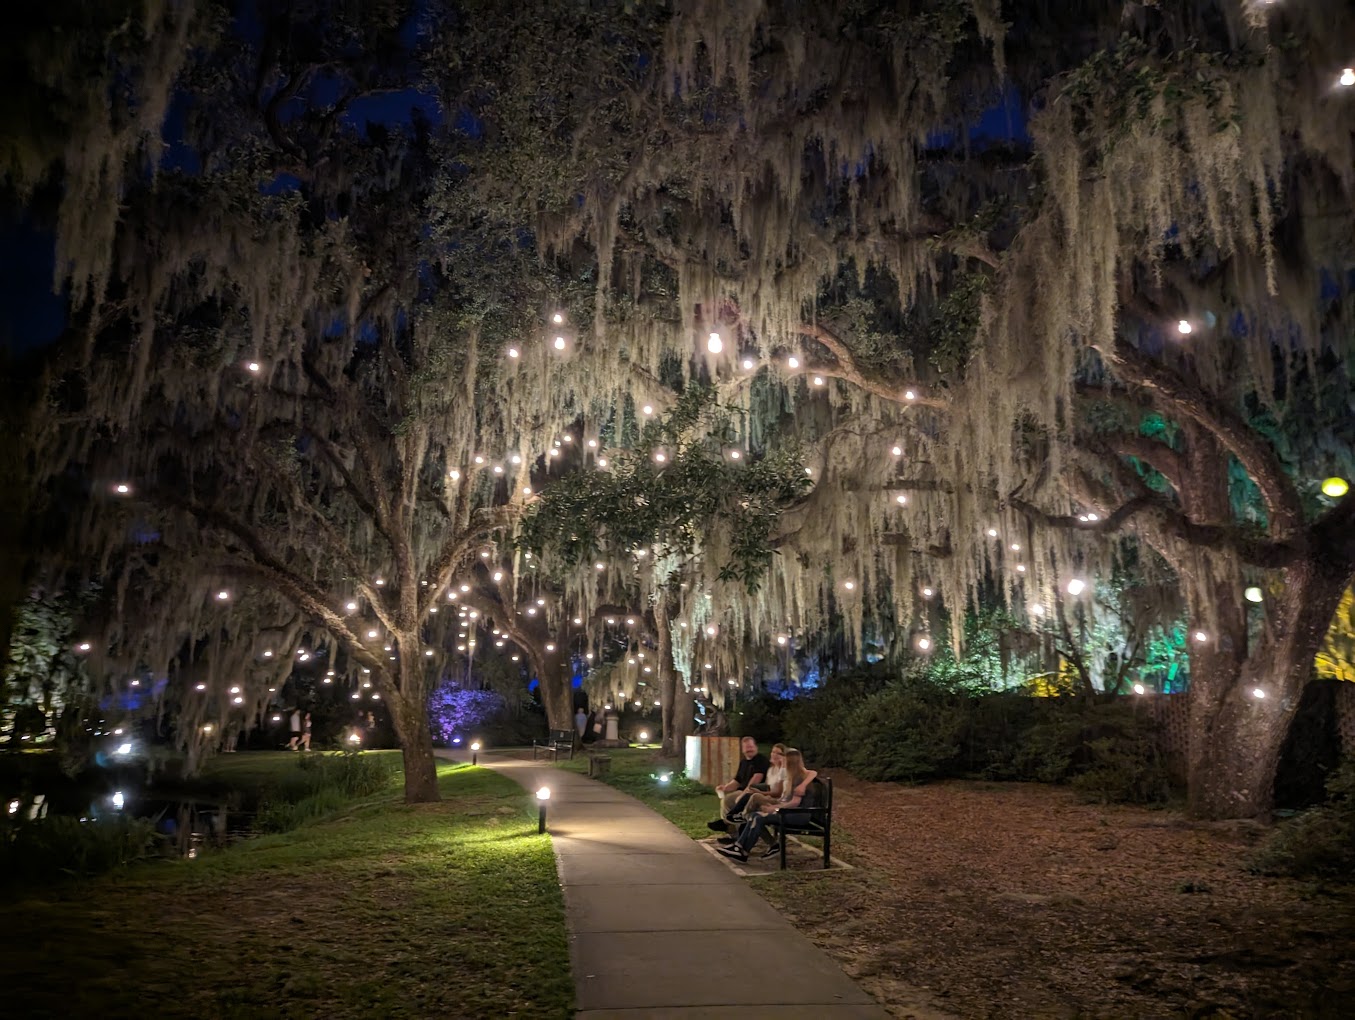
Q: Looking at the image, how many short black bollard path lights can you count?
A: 2